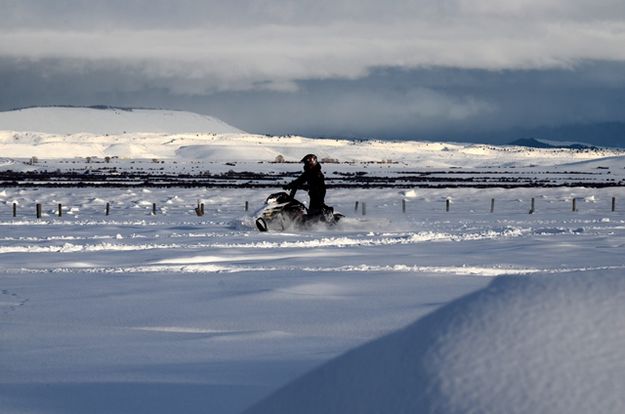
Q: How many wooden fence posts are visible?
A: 15